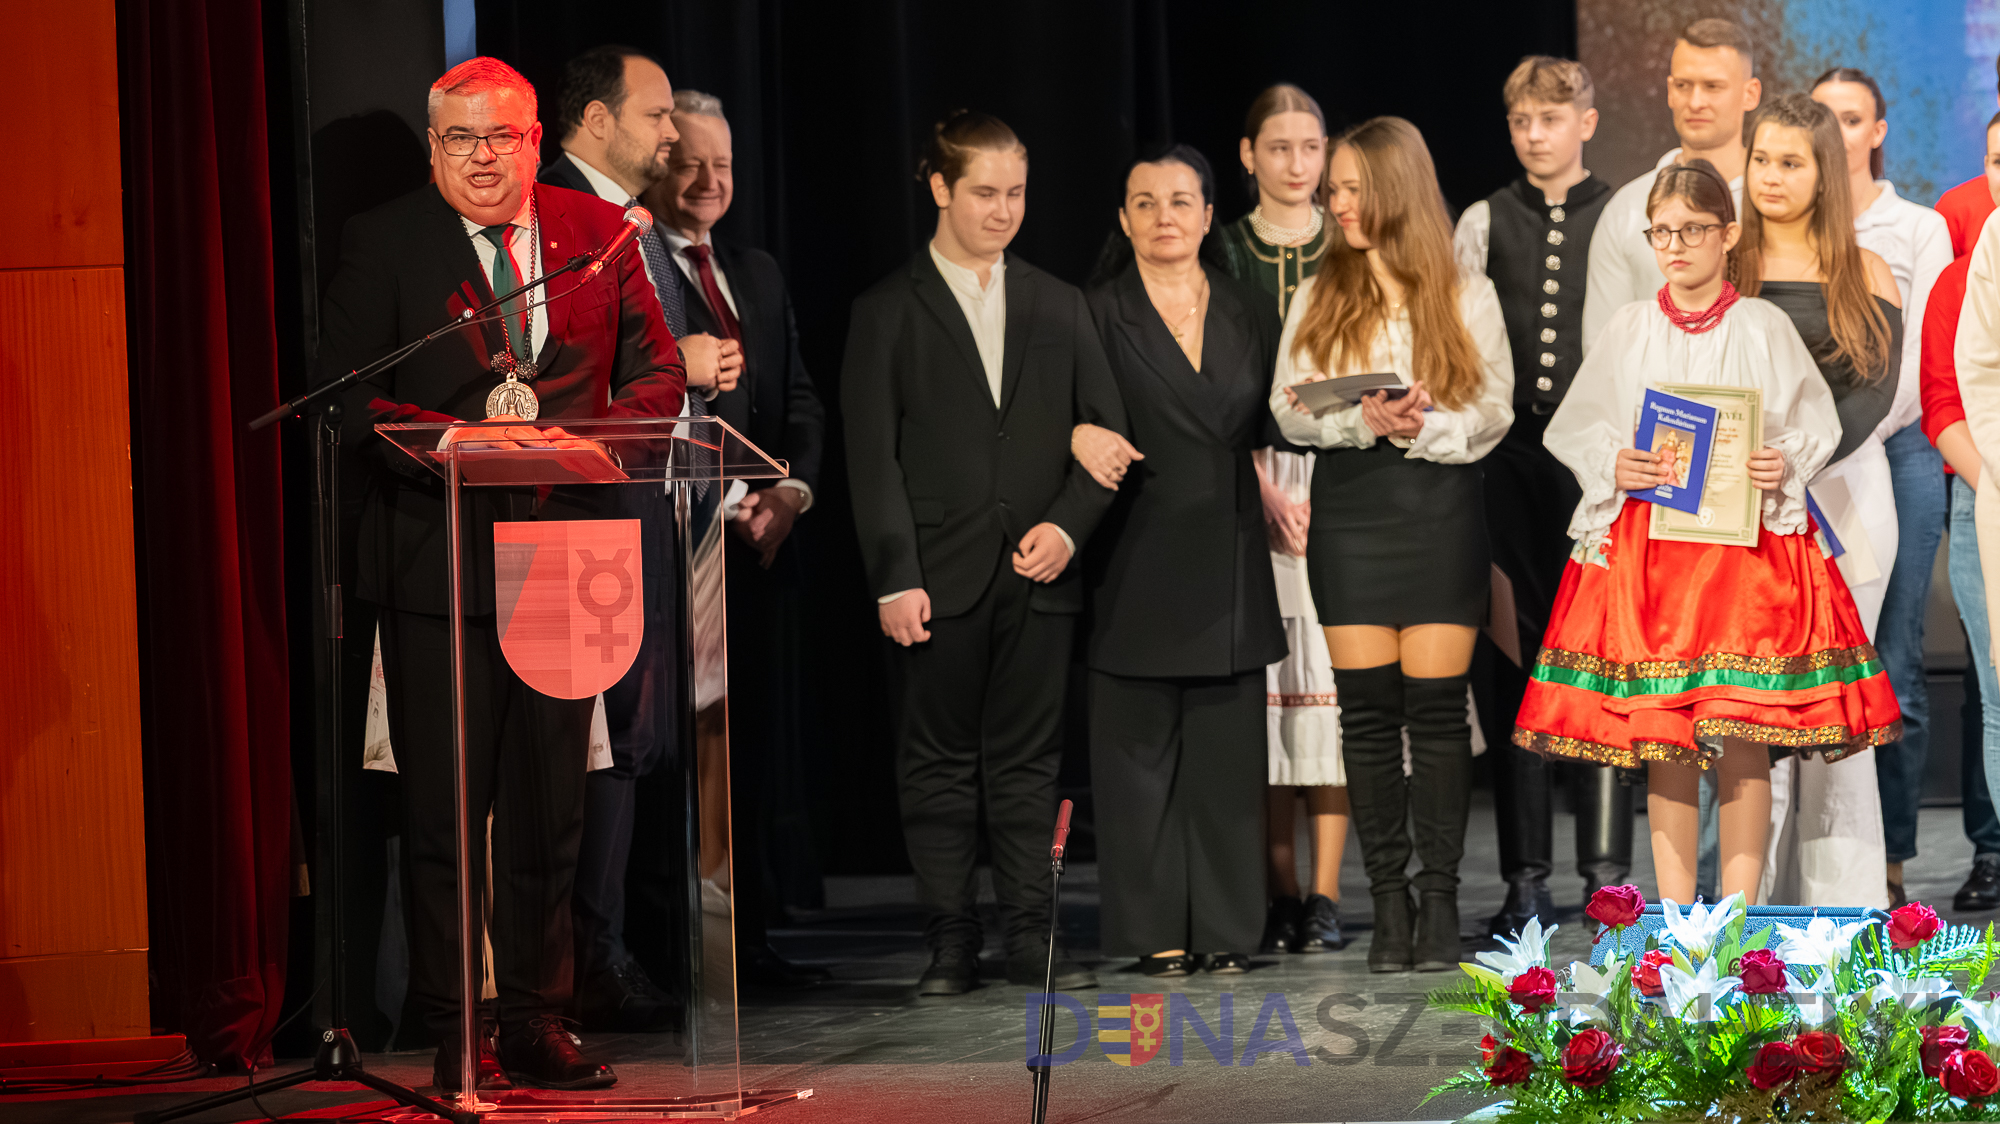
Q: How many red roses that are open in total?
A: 11